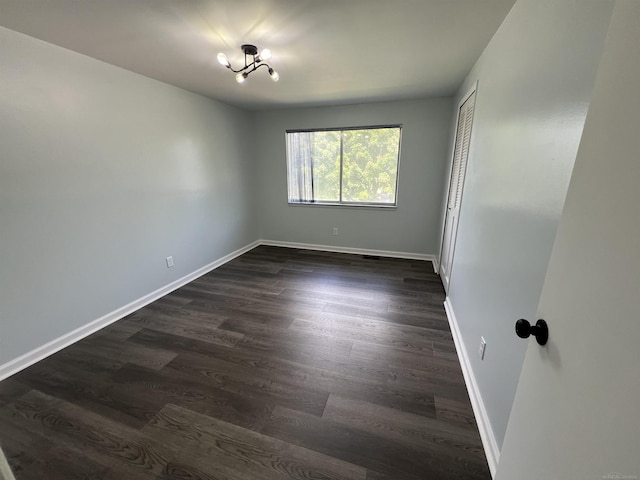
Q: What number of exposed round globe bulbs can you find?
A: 4